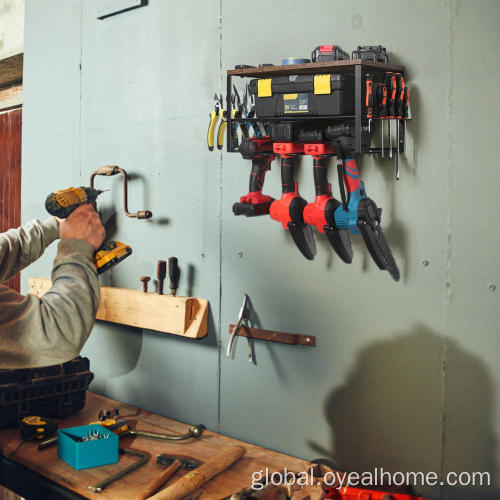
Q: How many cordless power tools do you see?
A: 5